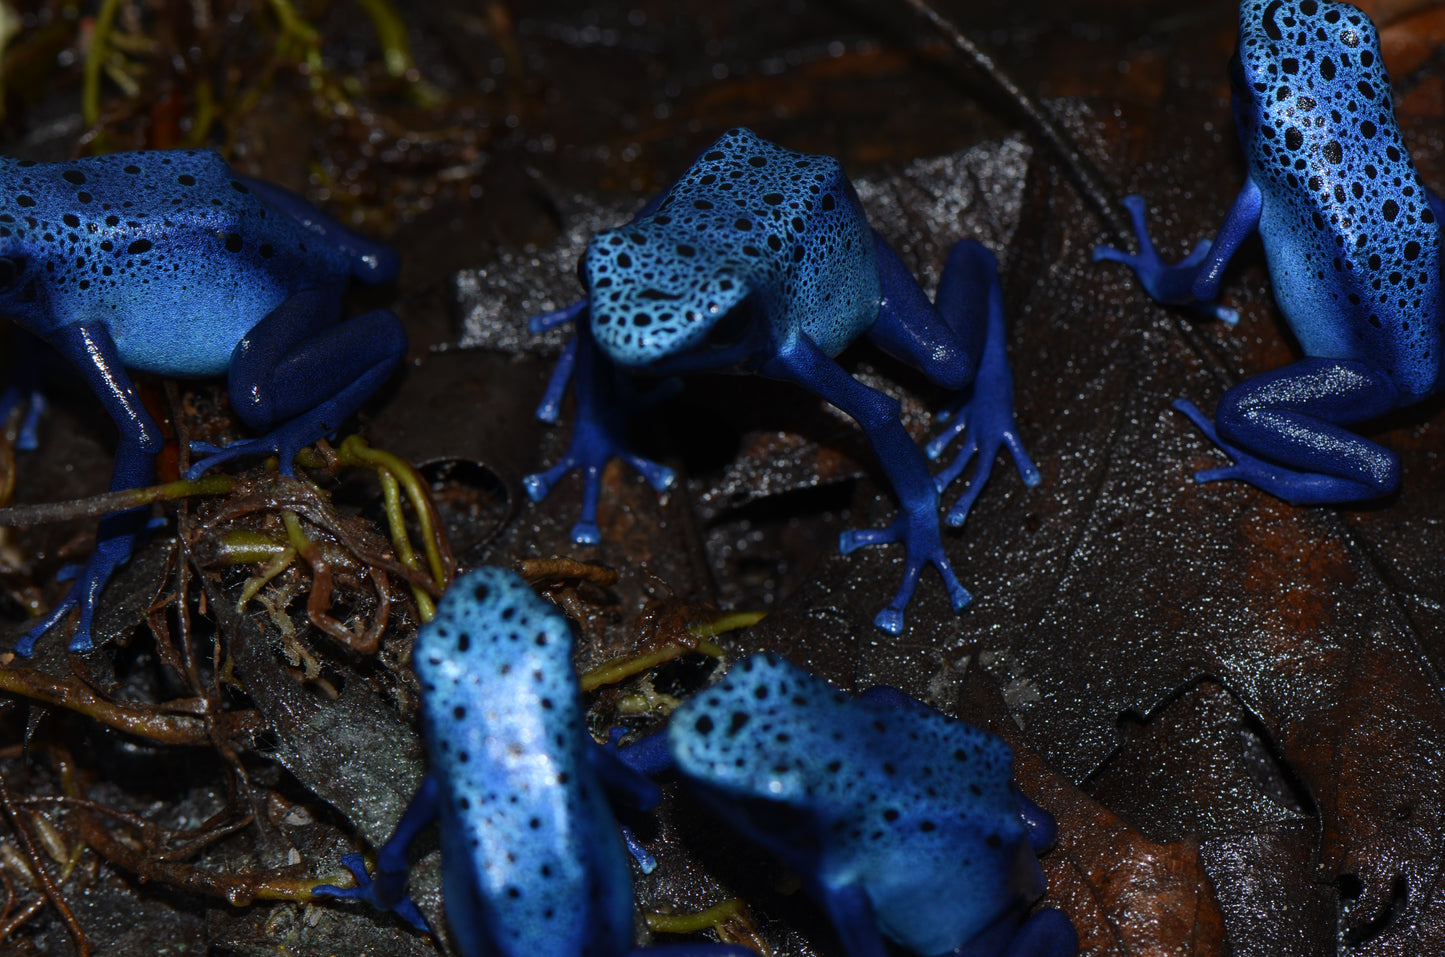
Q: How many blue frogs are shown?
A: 5